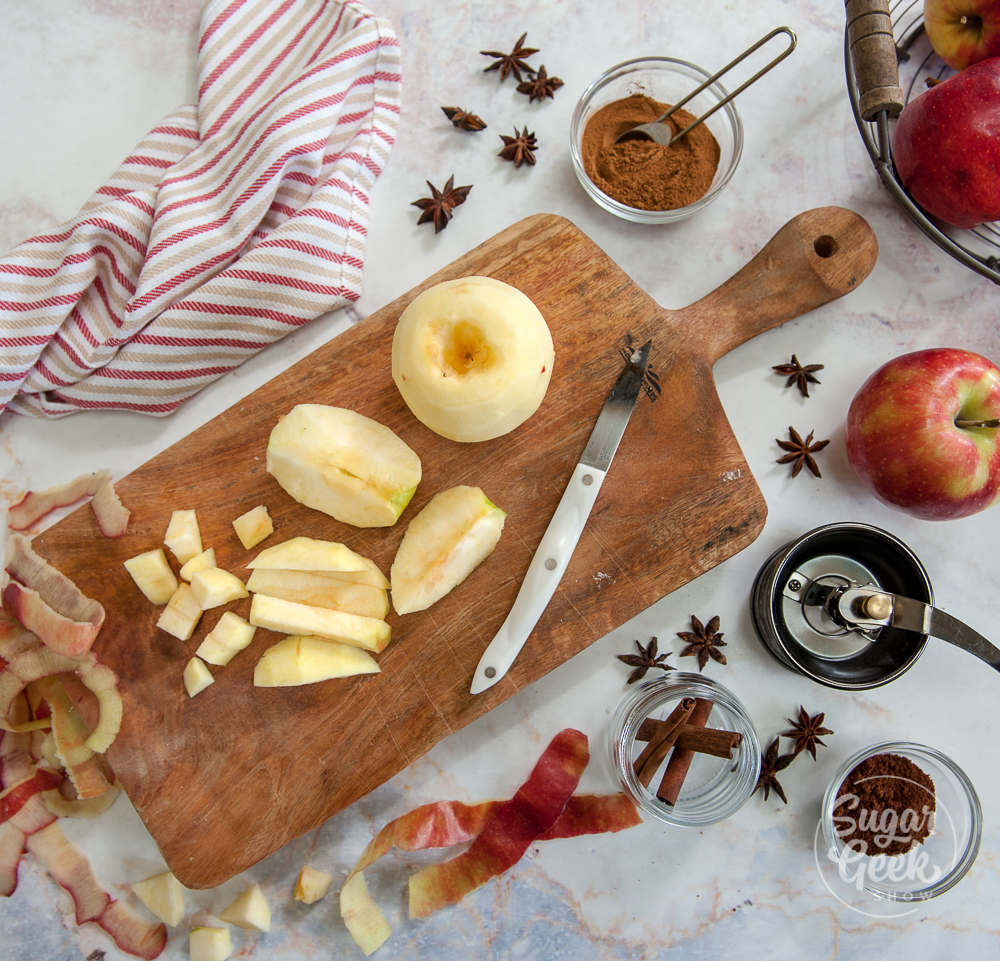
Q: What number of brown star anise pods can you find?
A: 11